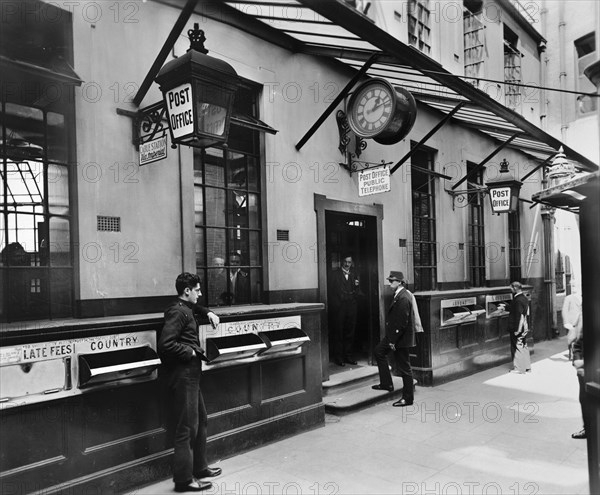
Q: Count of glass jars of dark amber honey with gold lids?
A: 0